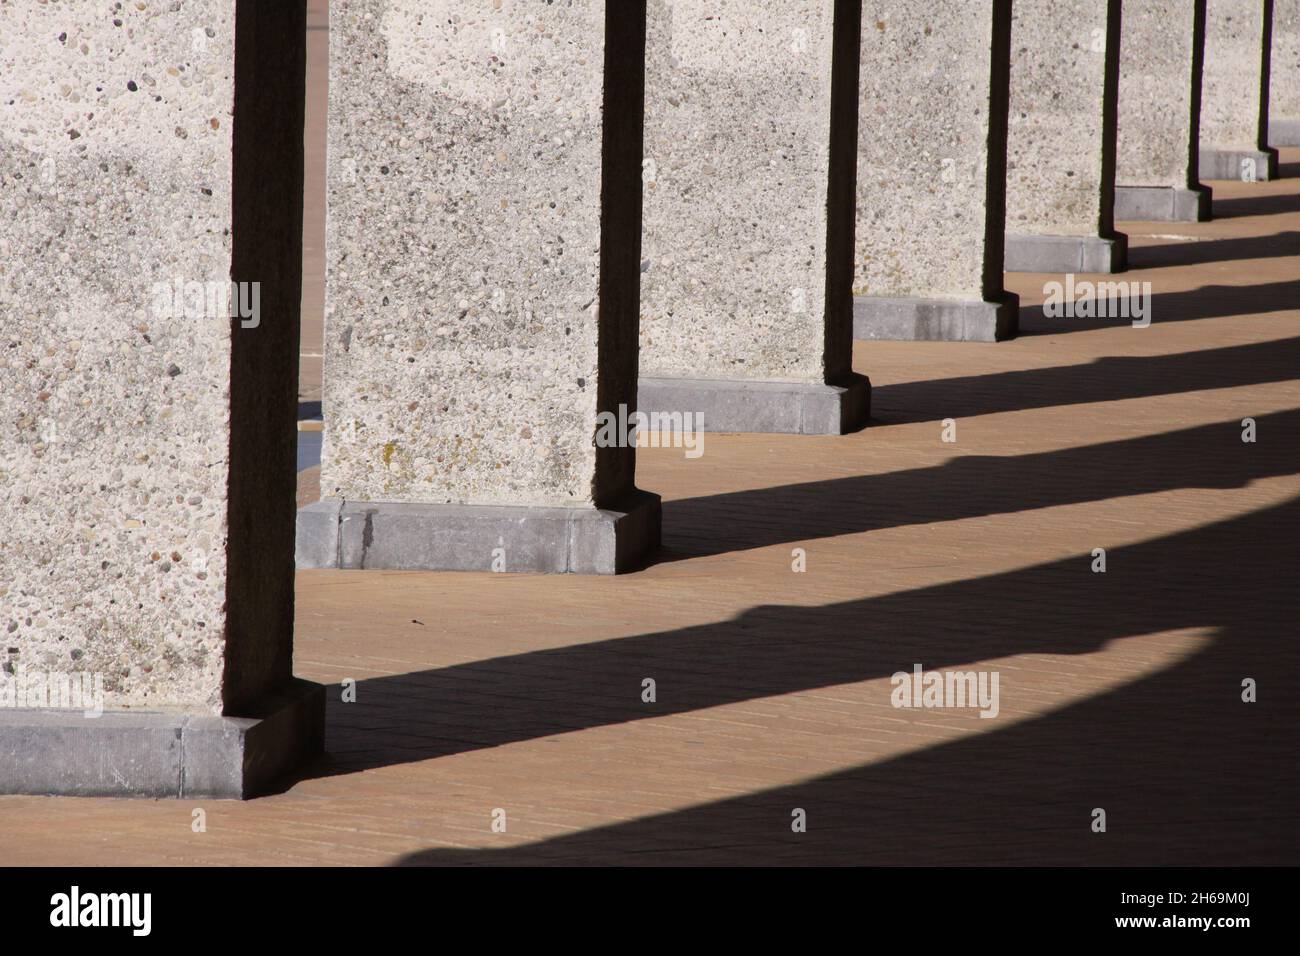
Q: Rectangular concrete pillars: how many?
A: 8